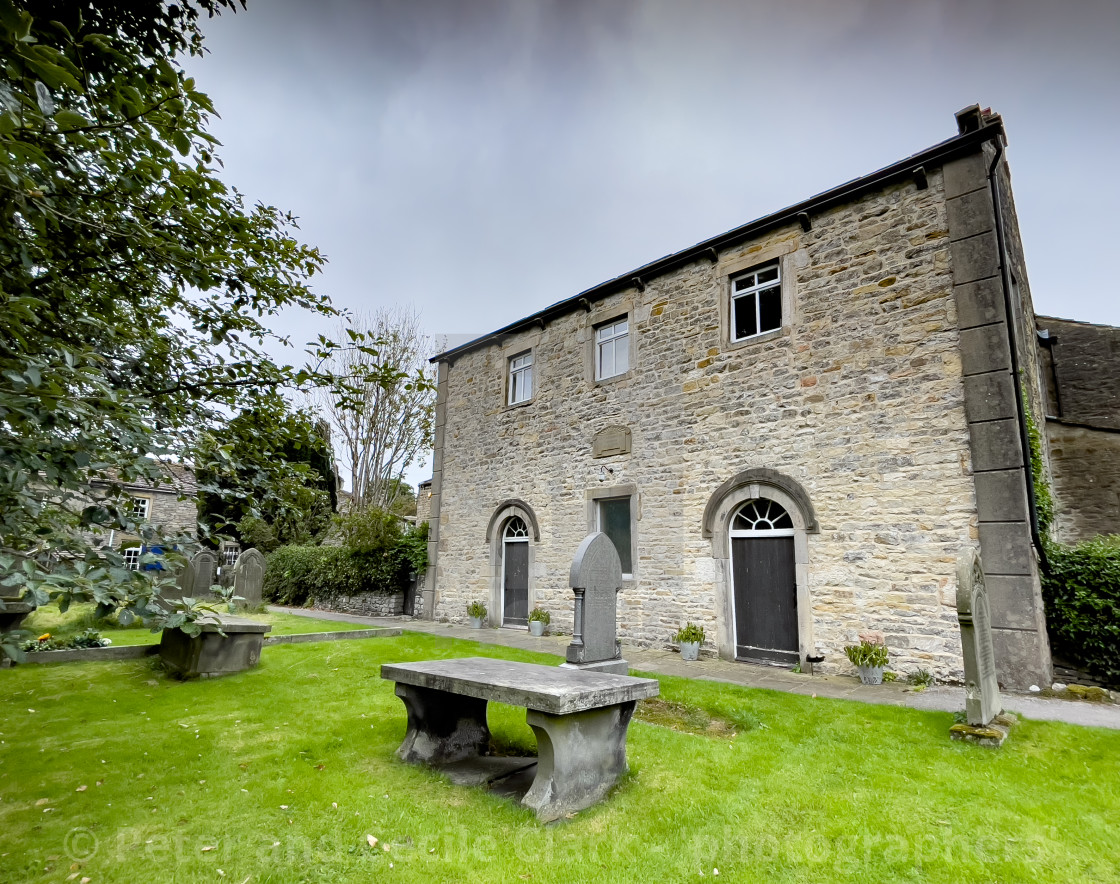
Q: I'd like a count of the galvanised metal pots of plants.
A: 4